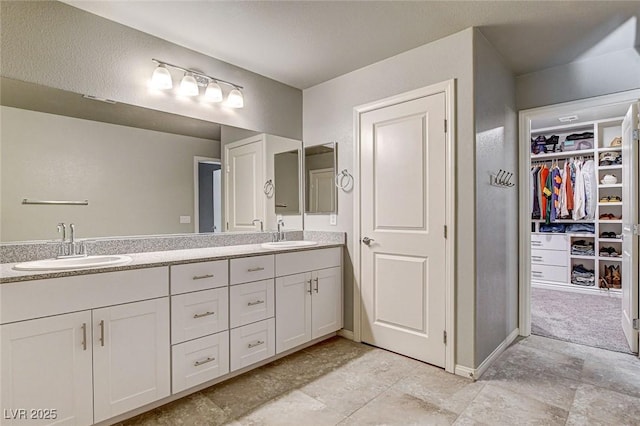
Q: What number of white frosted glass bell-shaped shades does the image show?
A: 4